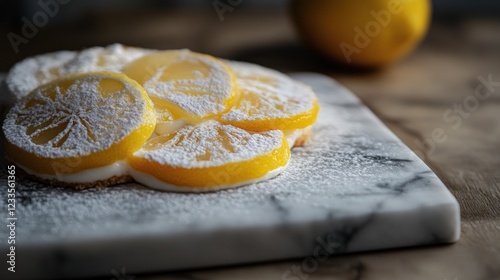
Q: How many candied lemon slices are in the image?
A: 6